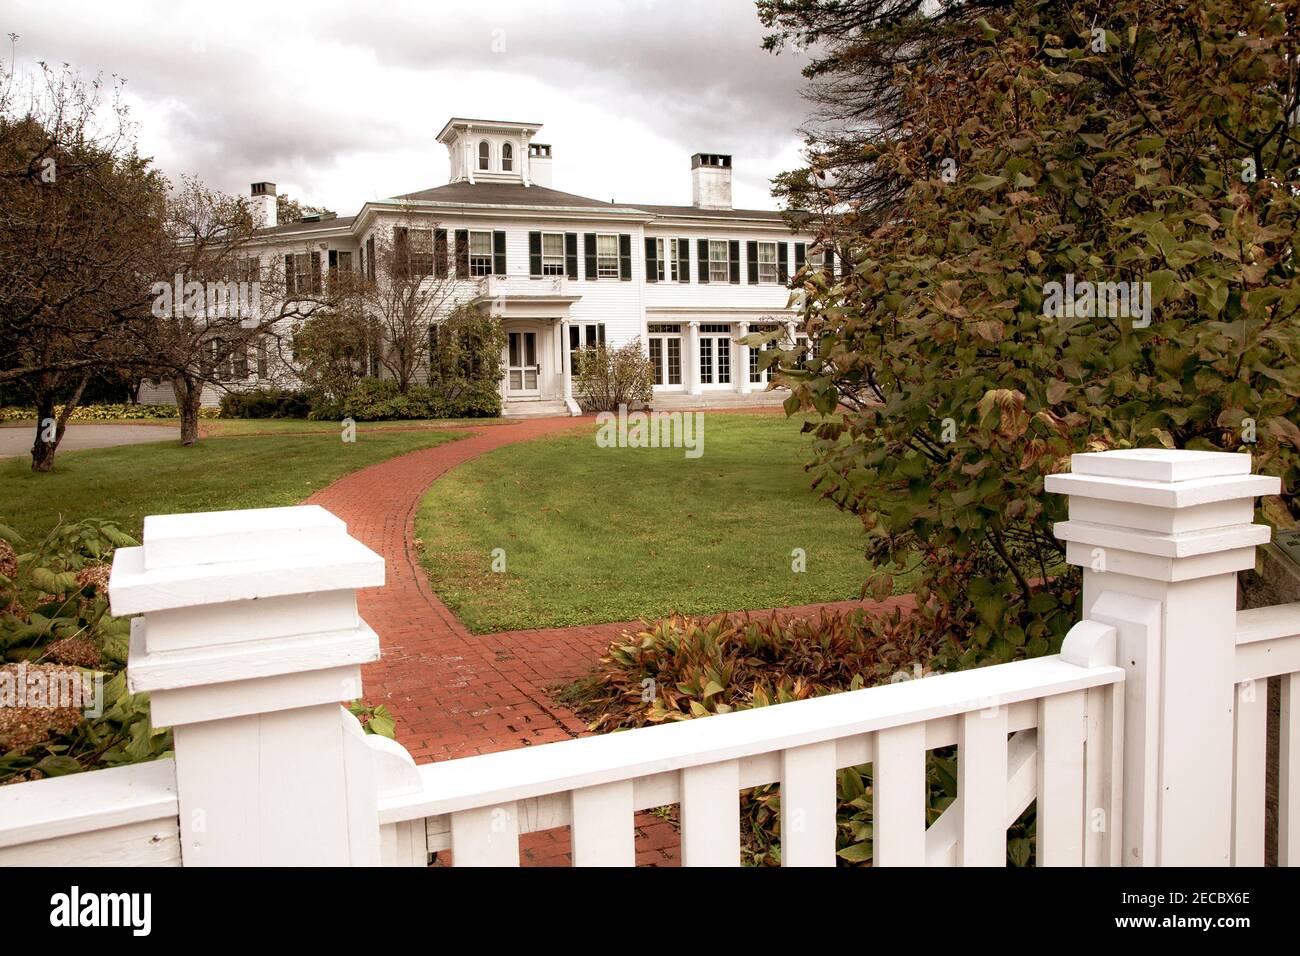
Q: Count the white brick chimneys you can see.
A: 3